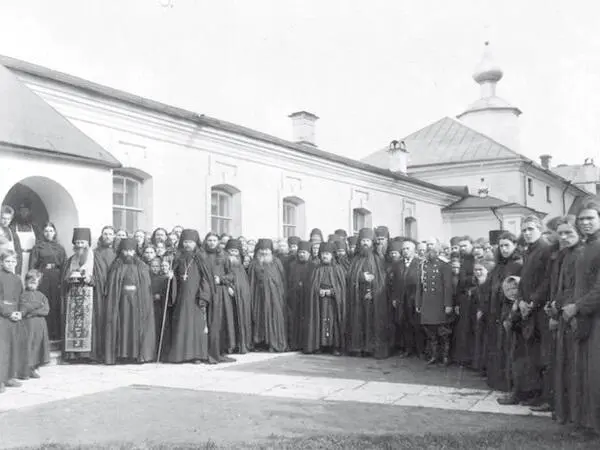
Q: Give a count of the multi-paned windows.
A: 5